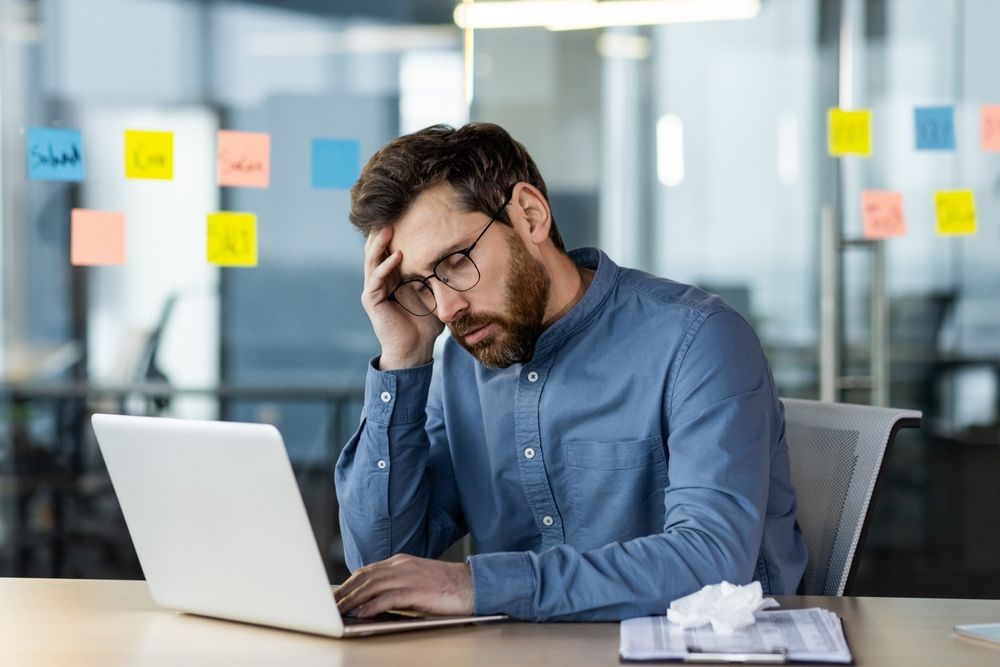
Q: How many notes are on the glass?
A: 11